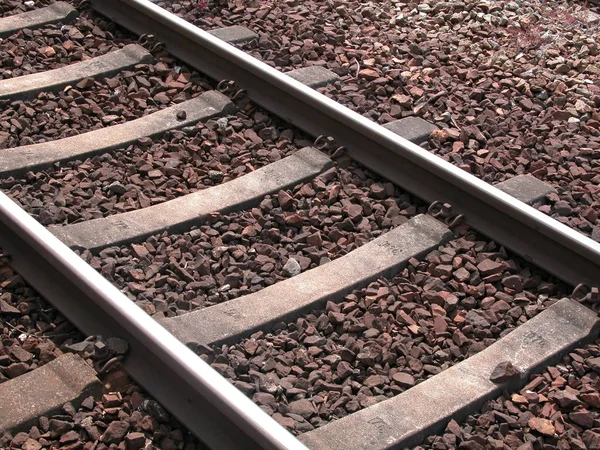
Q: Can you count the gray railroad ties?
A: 6